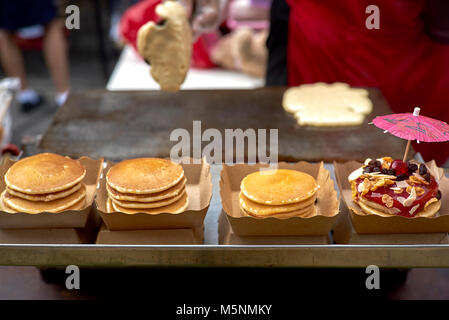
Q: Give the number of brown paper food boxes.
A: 4